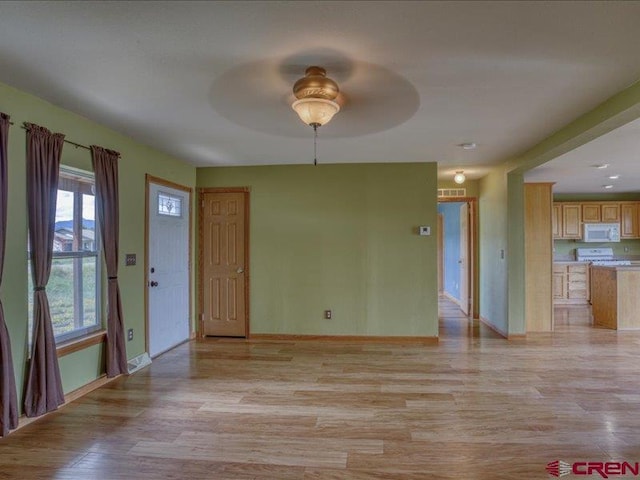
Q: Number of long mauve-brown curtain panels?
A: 3